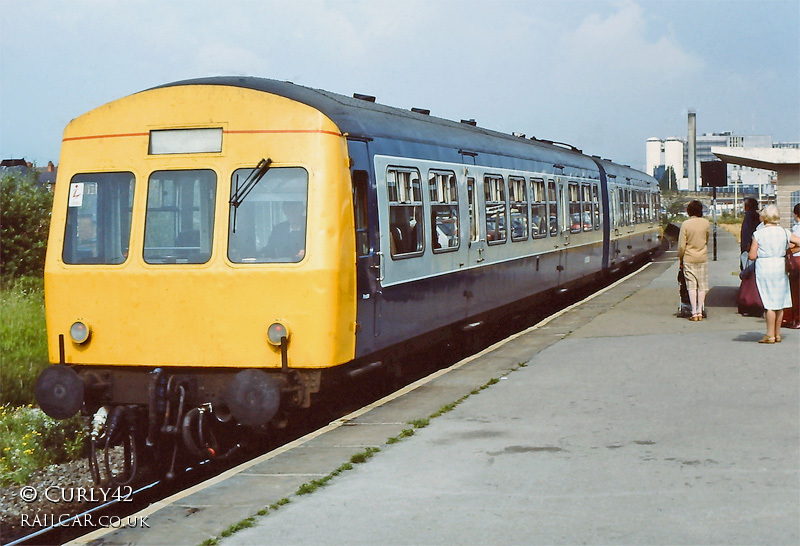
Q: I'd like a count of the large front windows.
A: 3